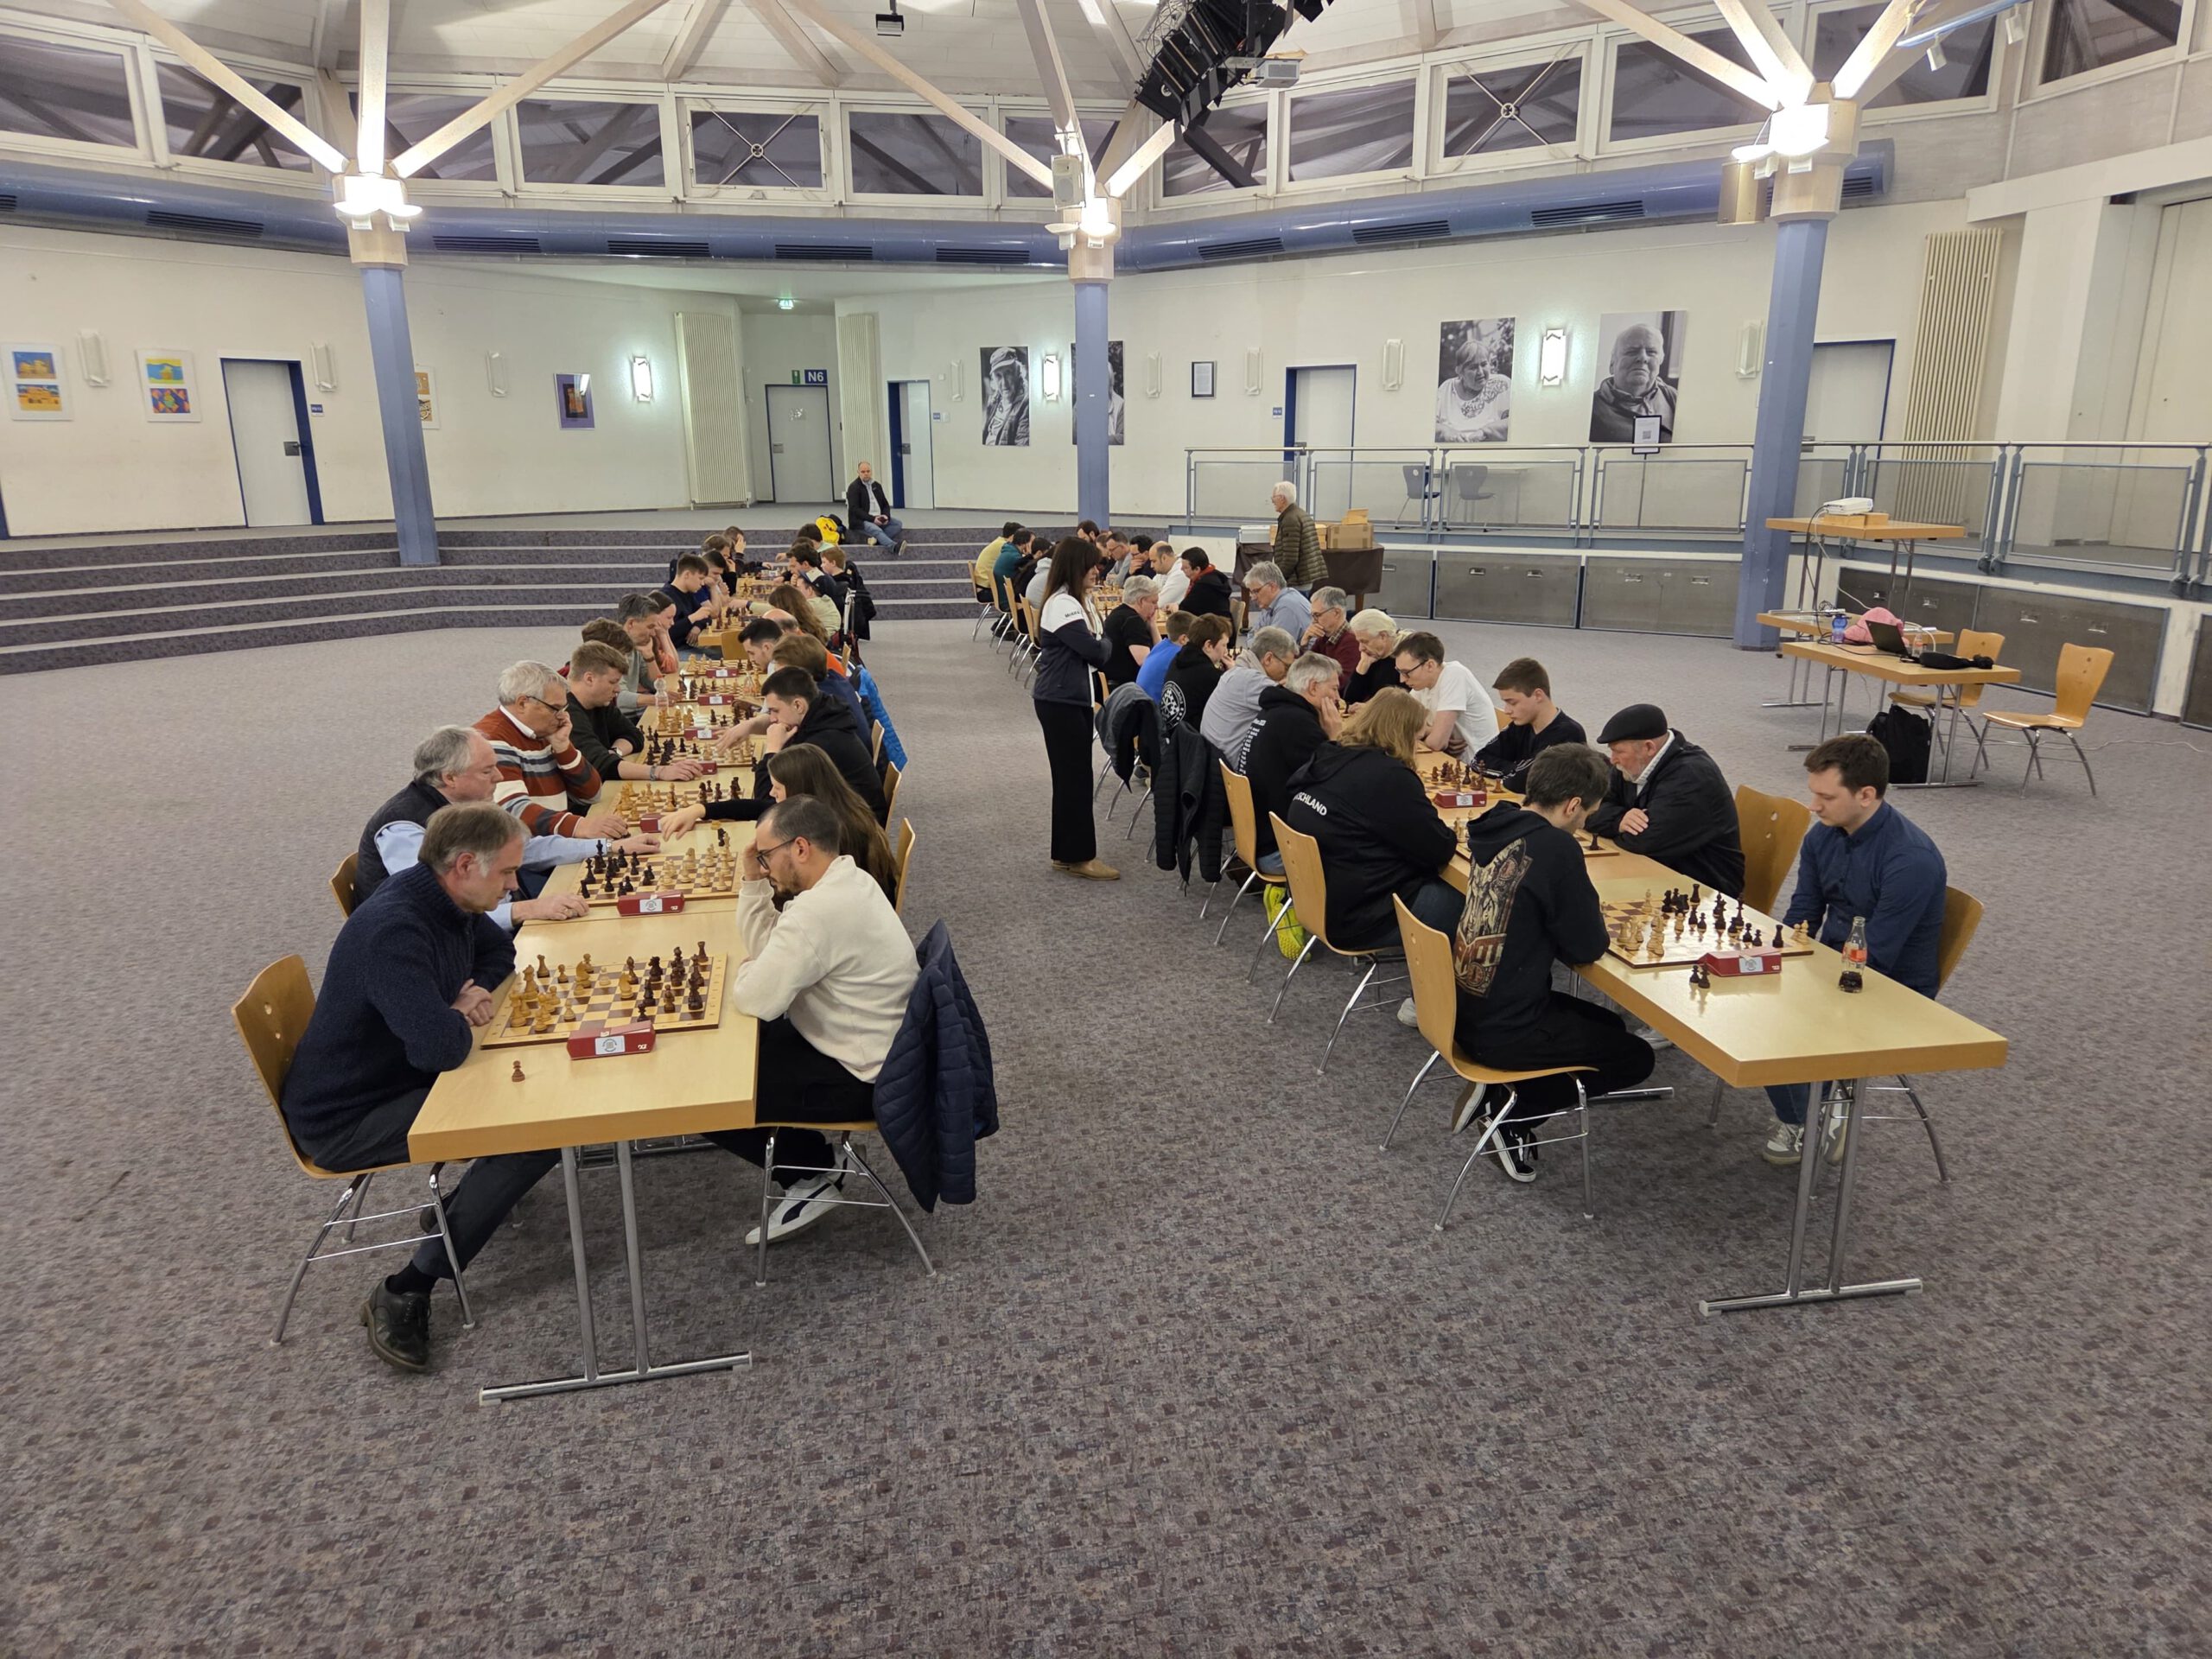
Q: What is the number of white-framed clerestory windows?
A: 13